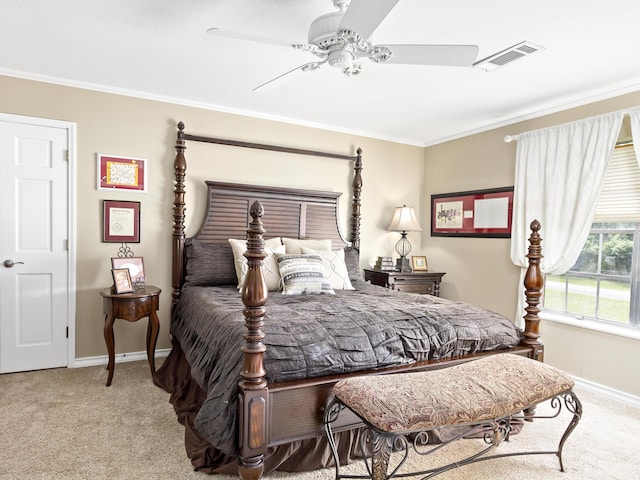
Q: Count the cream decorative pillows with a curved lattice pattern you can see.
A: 2